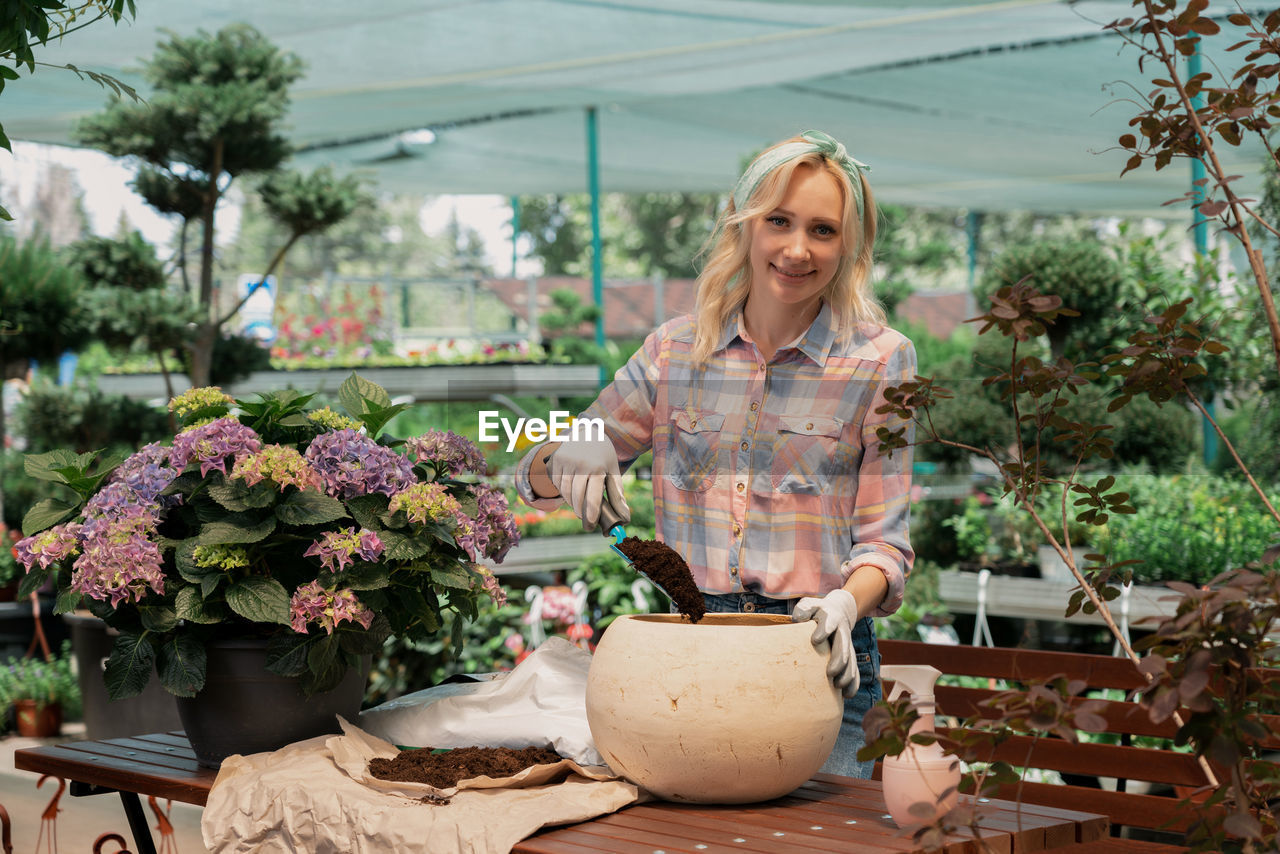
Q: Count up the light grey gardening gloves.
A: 2